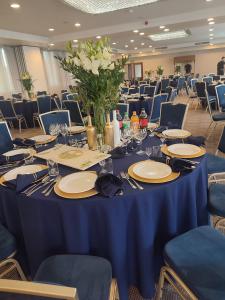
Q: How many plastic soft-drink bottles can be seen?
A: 4